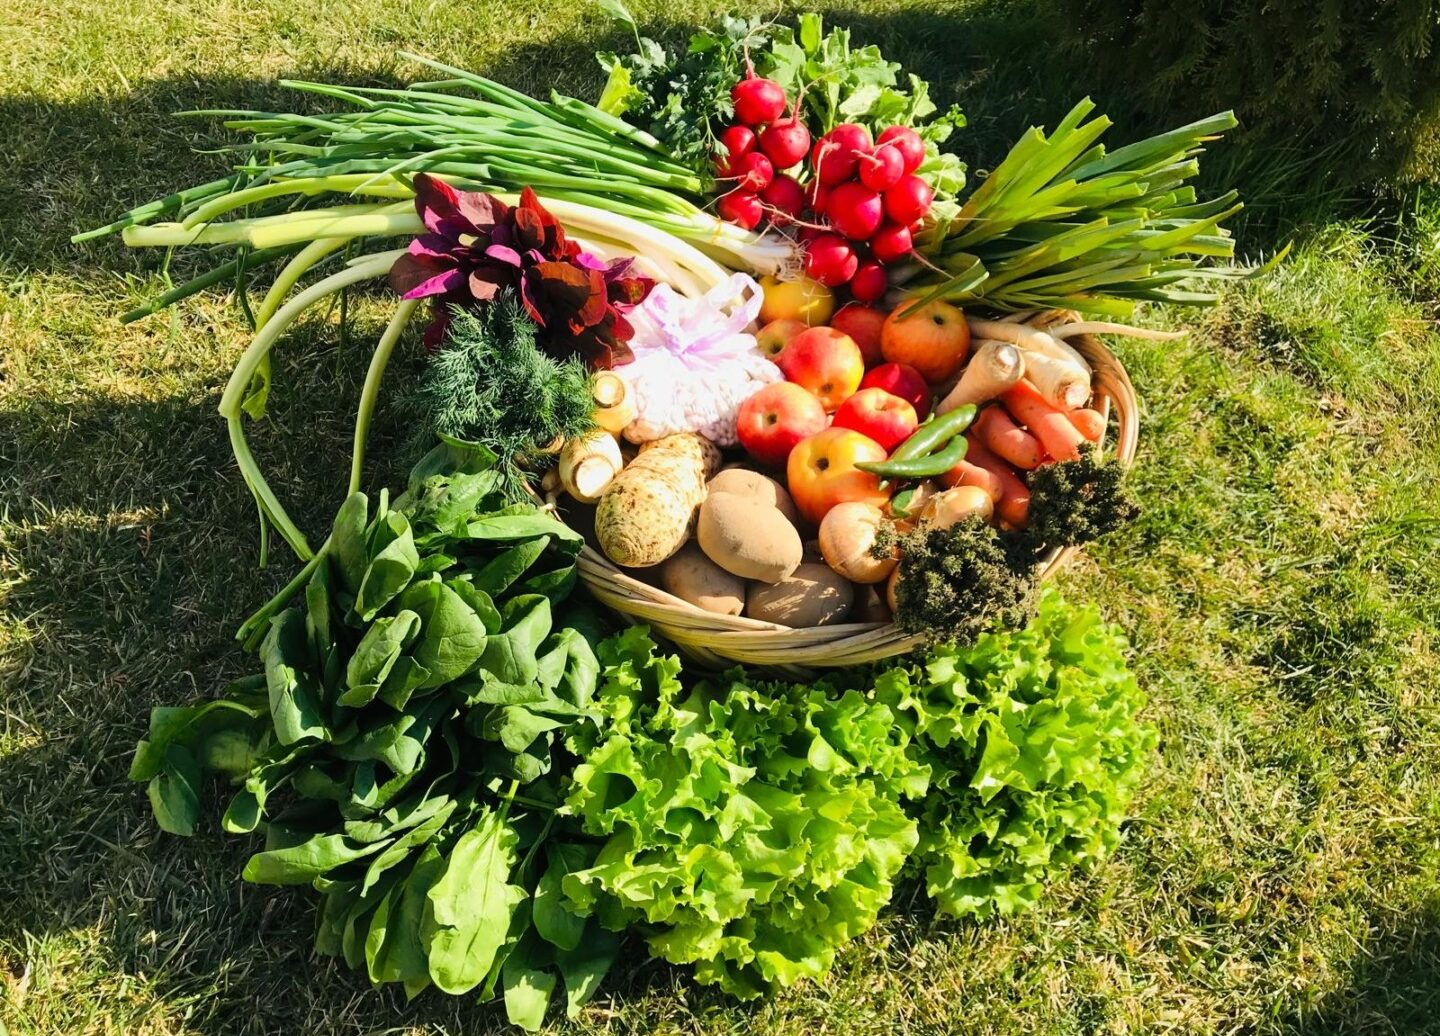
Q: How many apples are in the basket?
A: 9